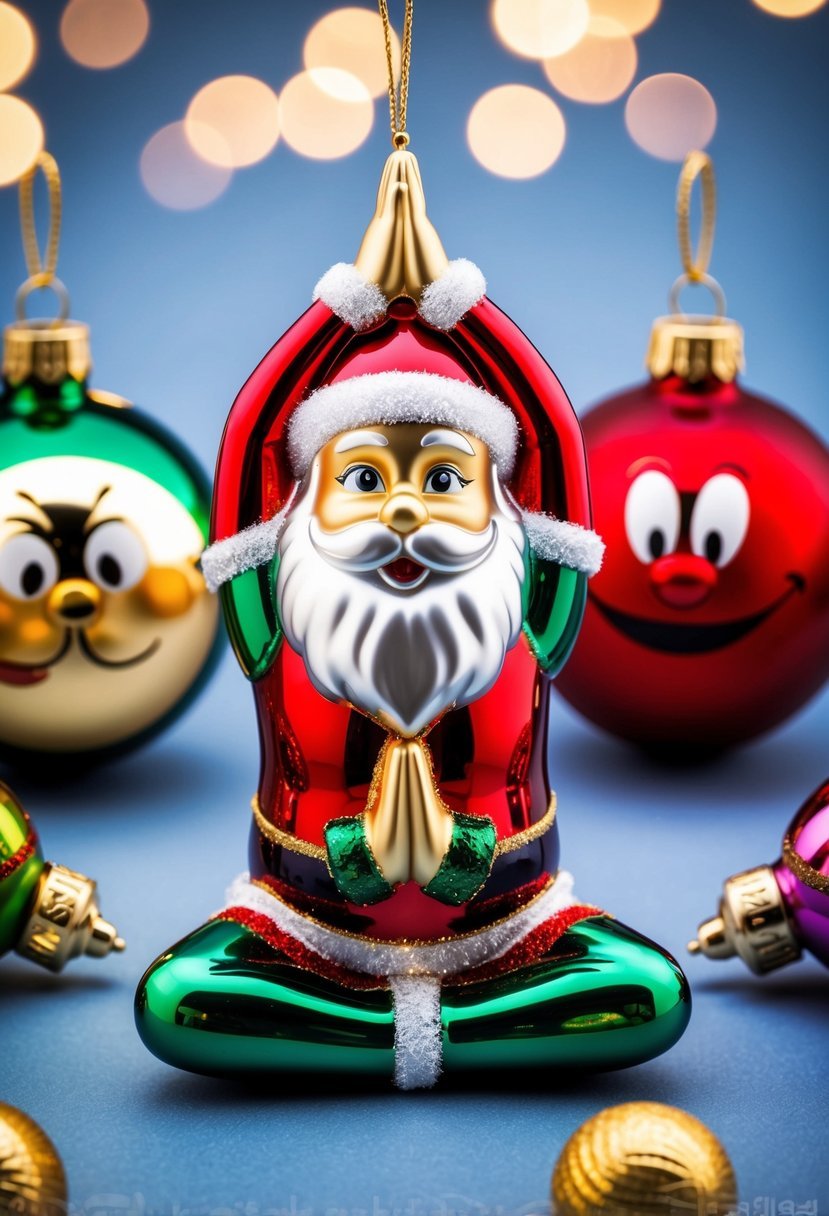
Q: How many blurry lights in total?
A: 13